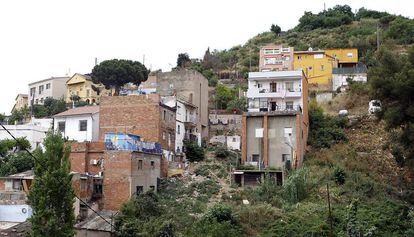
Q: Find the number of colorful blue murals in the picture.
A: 1